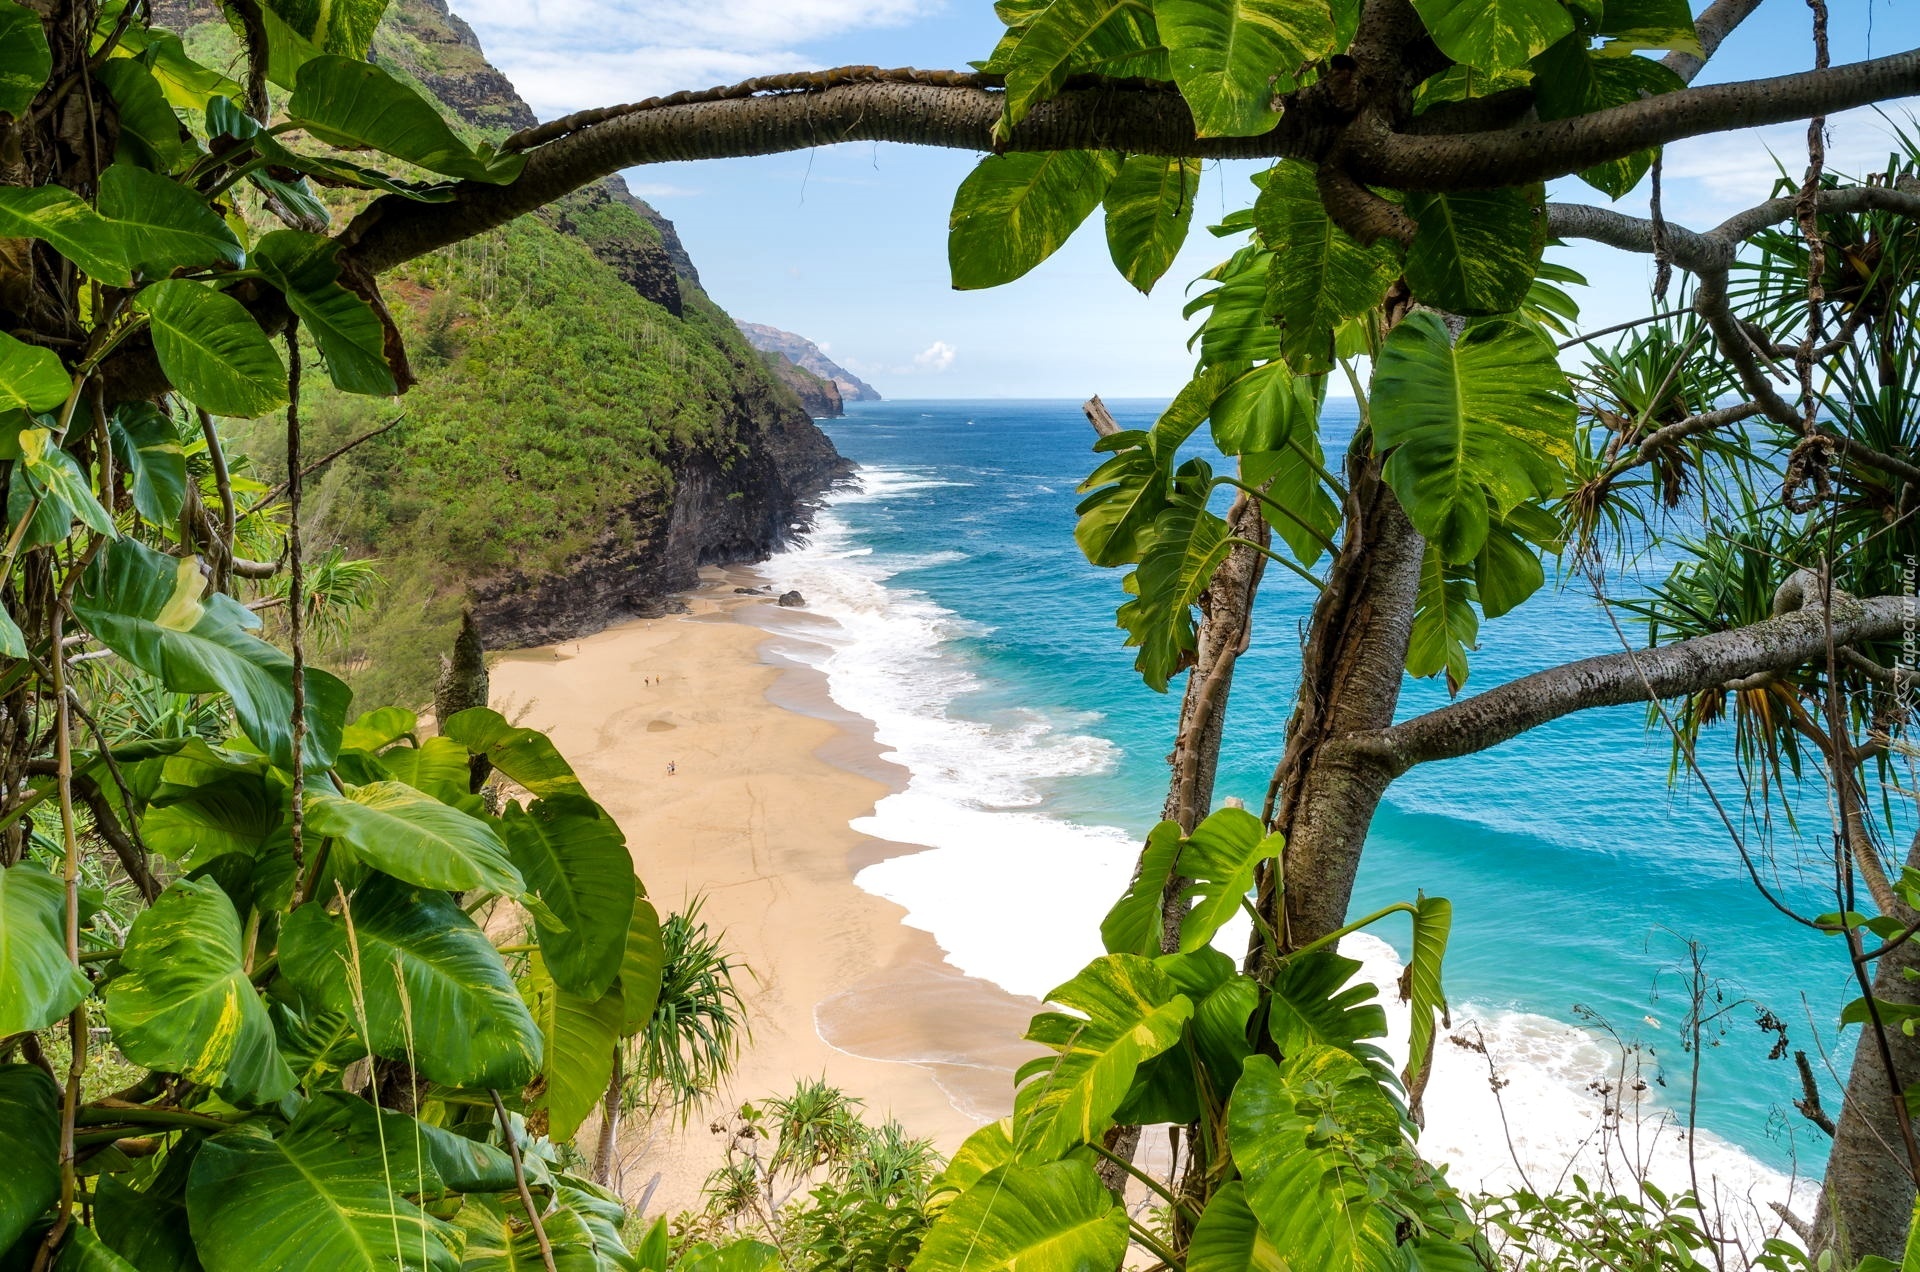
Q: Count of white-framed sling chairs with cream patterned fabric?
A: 0